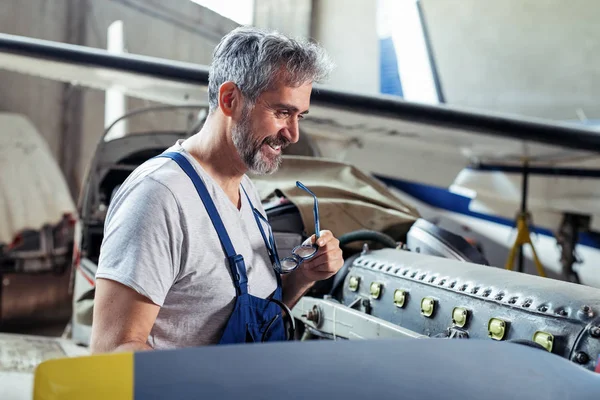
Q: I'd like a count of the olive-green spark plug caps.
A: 7